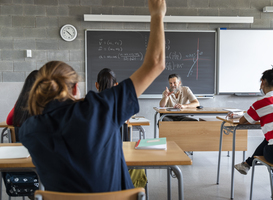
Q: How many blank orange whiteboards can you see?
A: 0